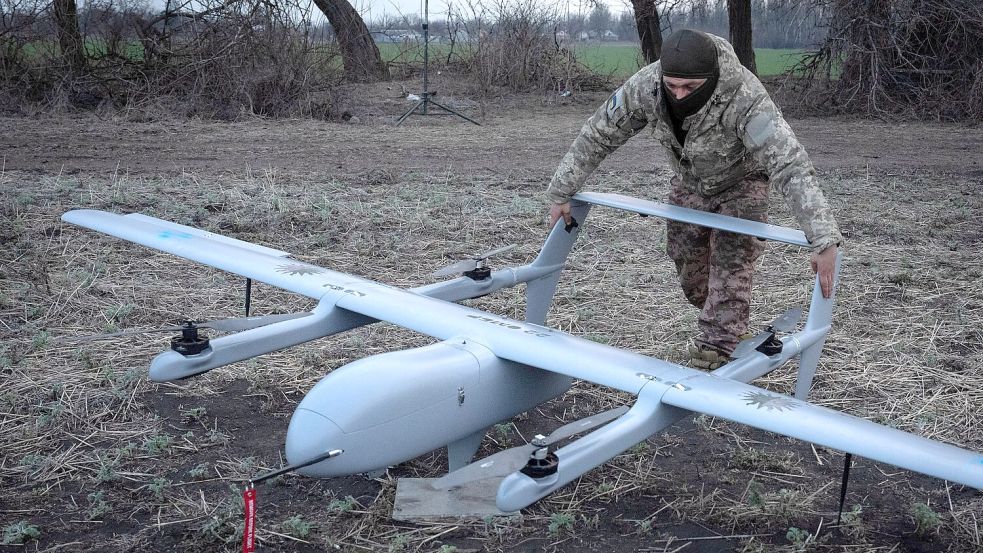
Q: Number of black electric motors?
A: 4